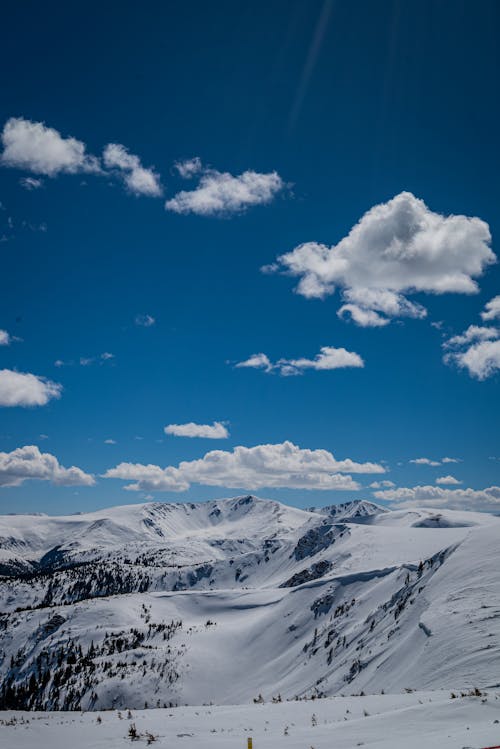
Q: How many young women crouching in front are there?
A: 0